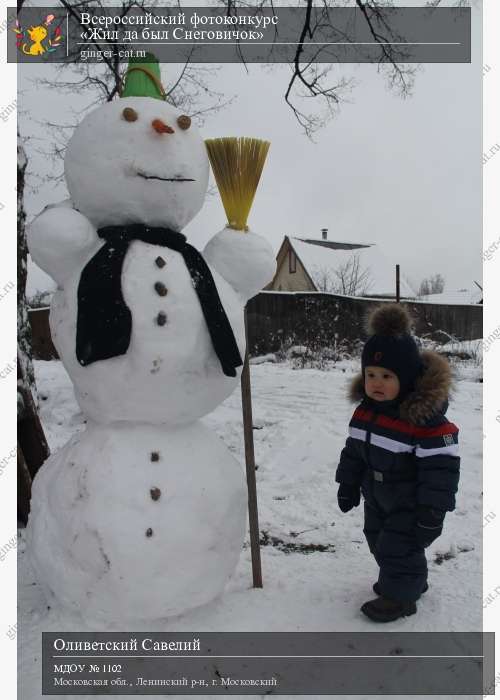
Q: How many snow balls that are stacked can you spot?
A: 3